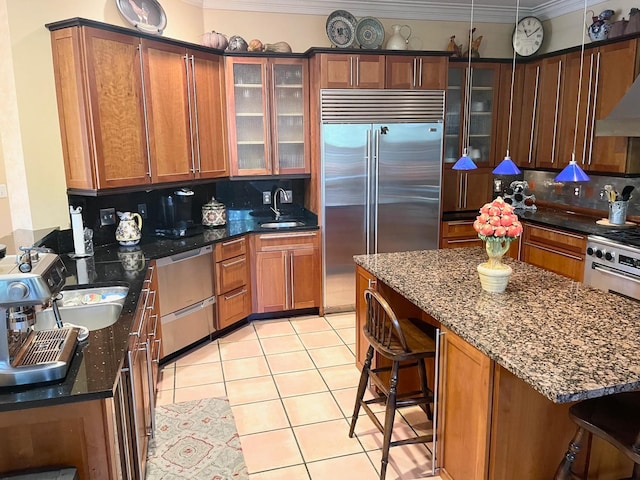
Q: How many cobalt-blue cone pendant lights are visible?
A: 3